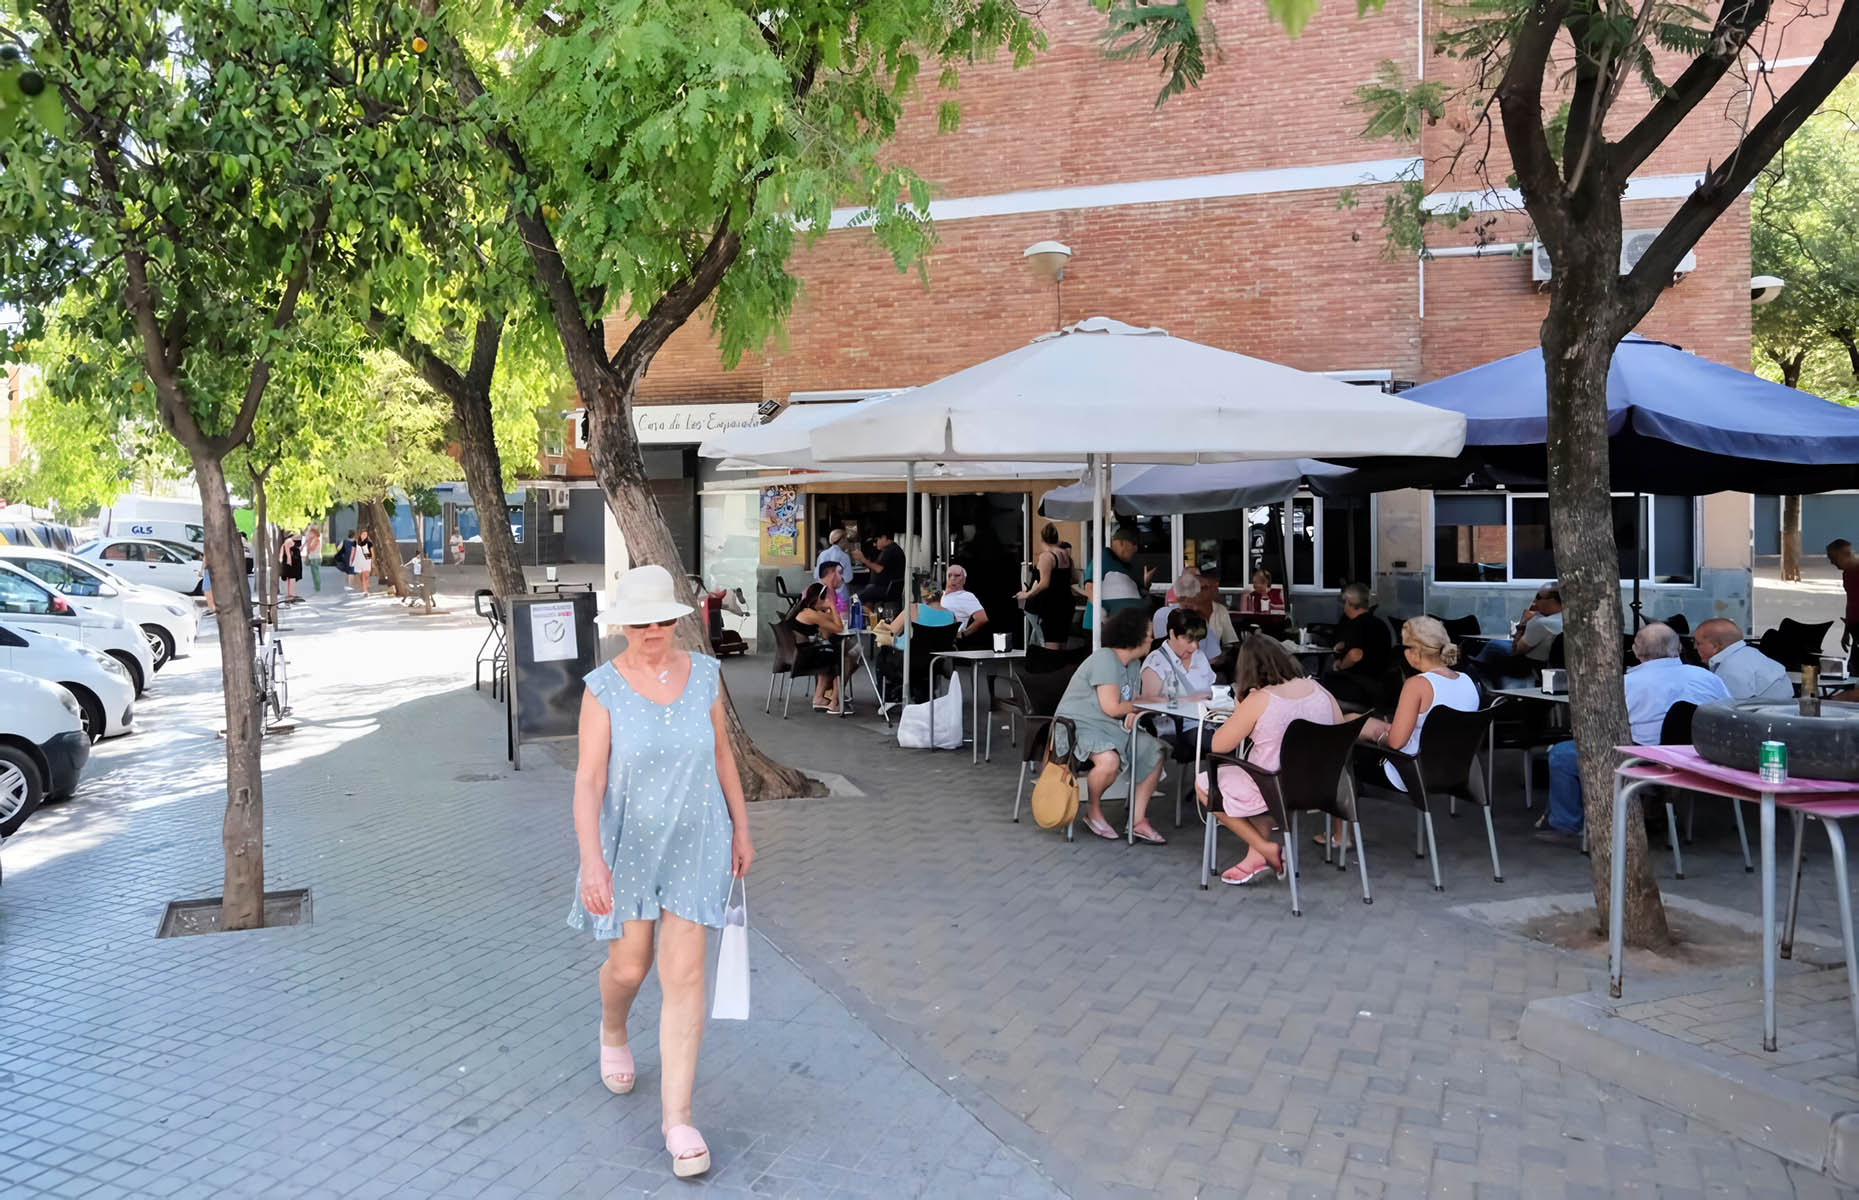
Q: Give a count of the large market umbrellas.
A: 4